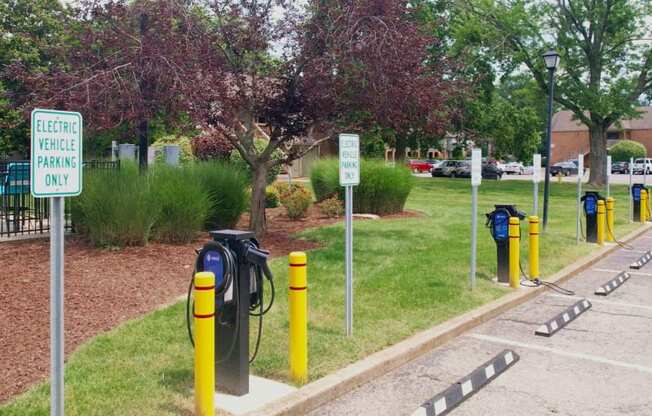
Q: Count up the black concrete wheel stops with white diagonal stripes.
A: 4